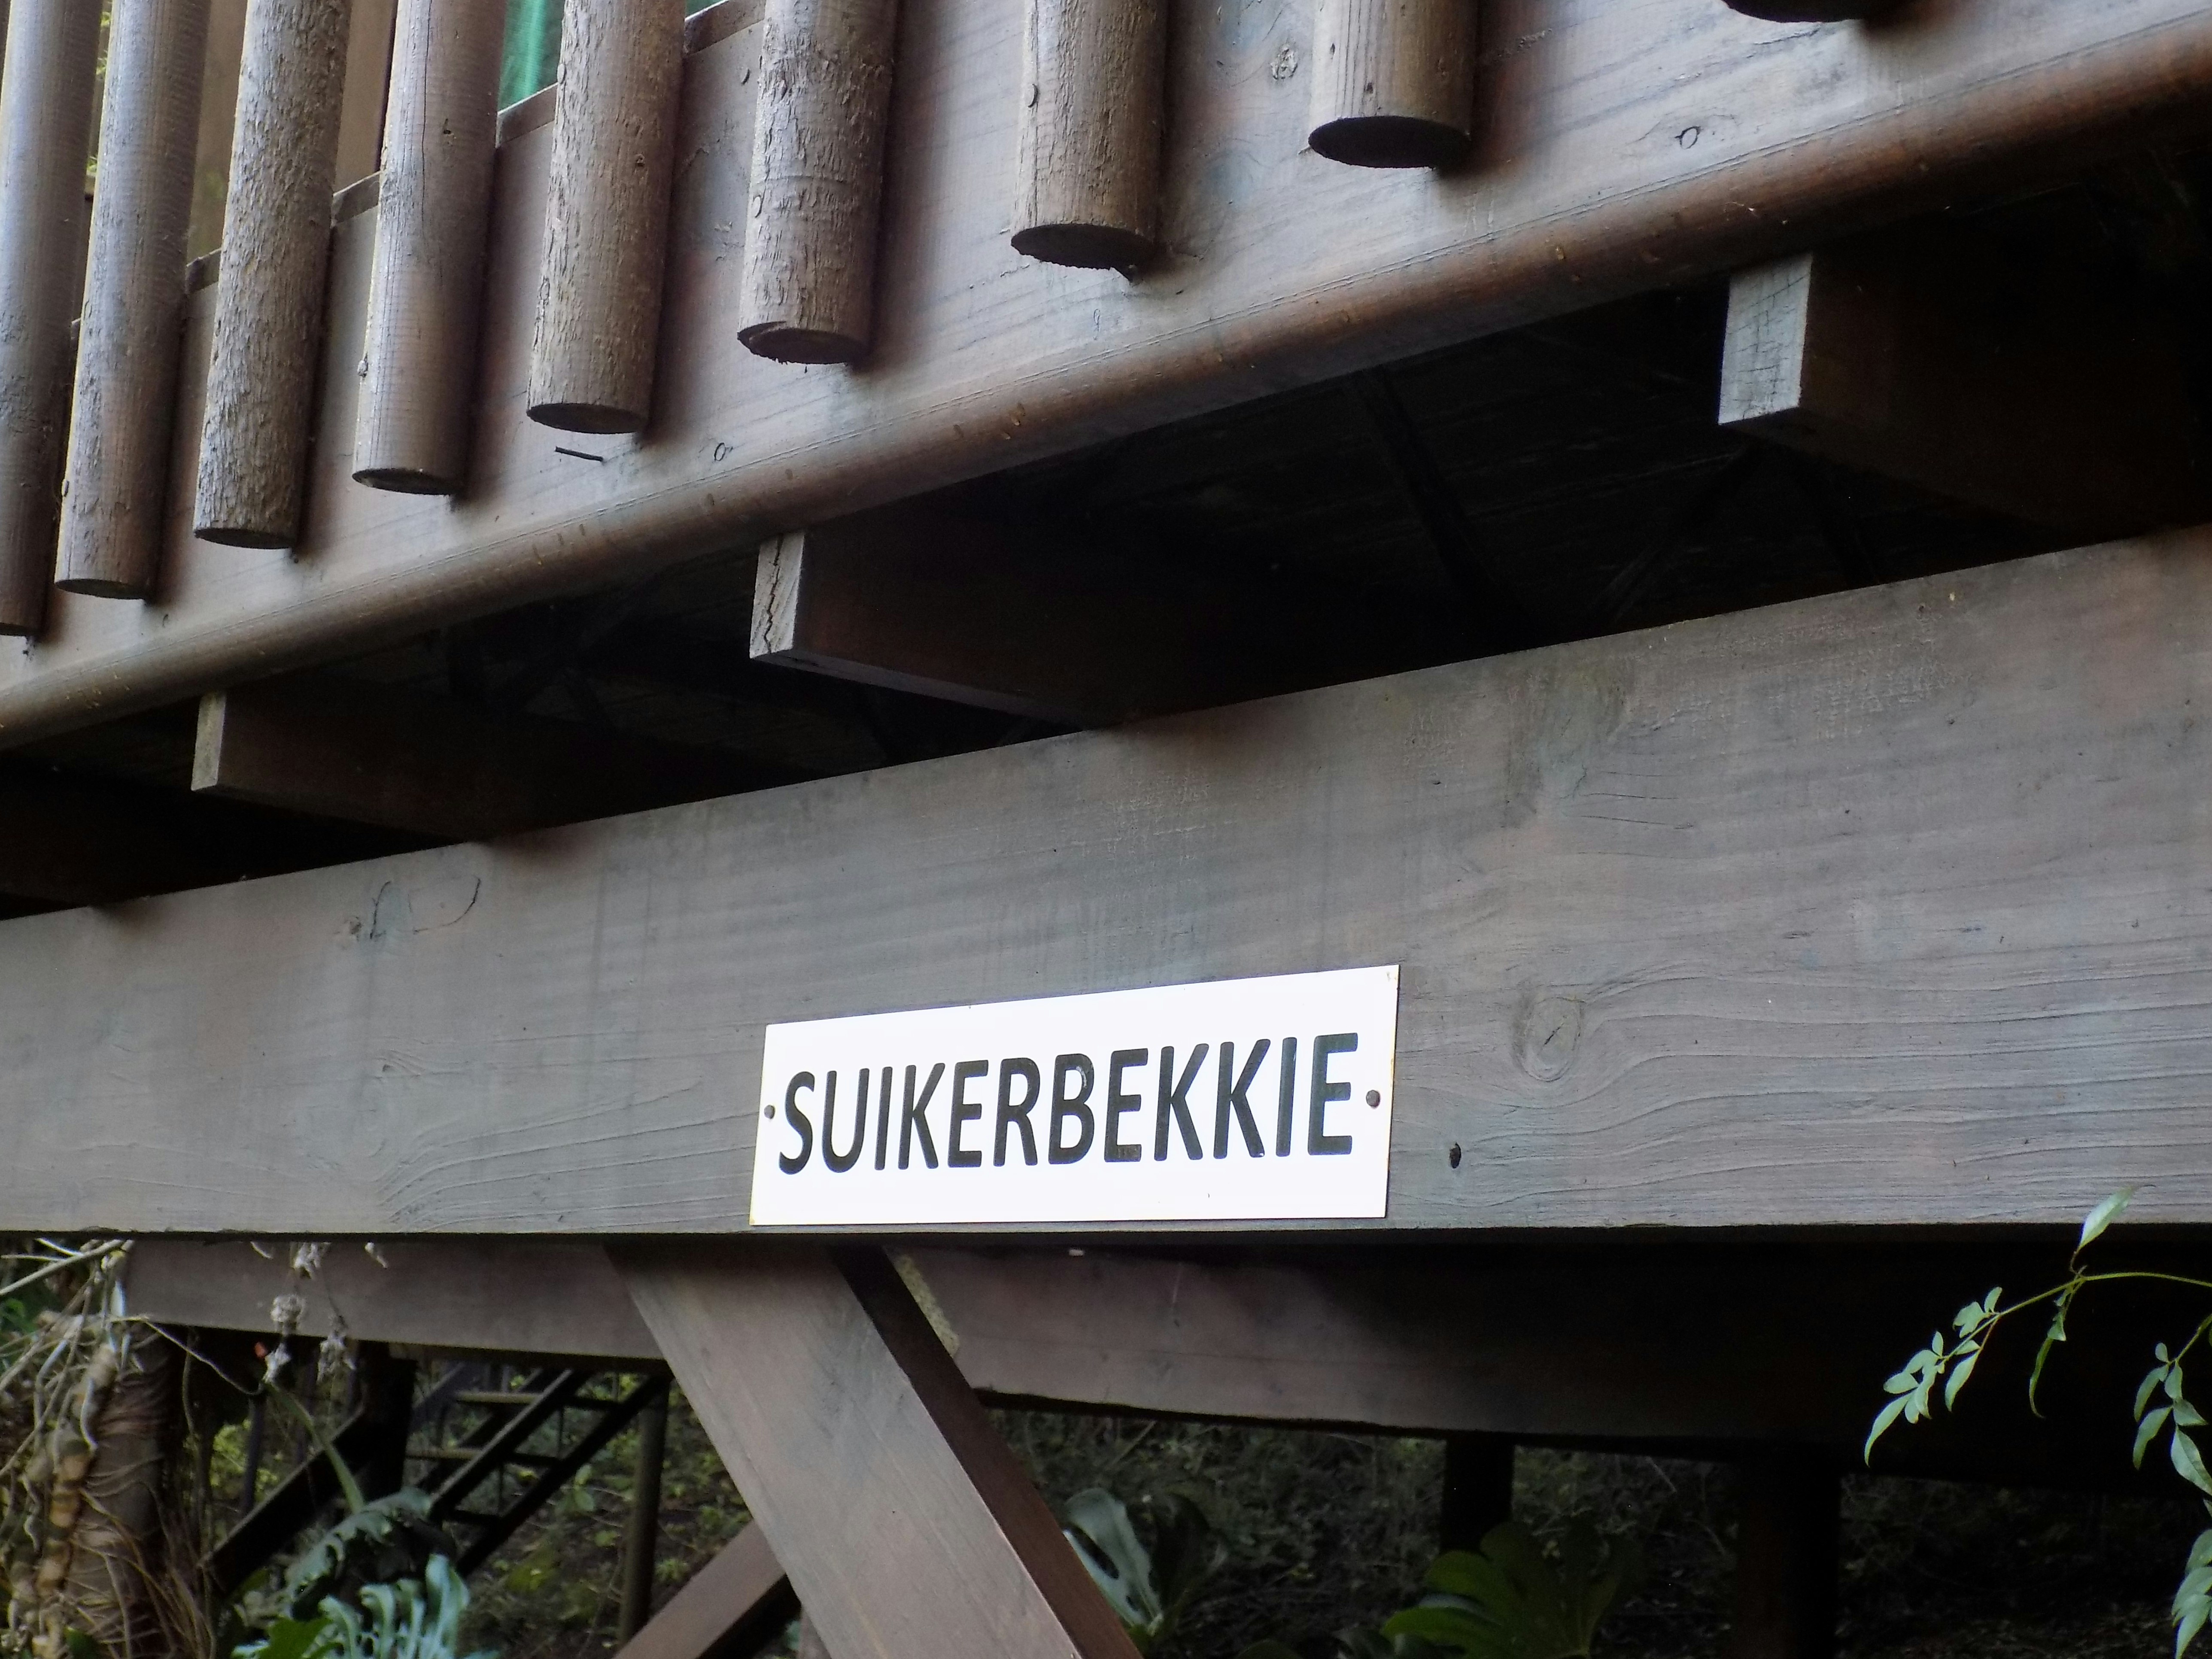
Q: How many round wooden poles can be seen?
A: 9